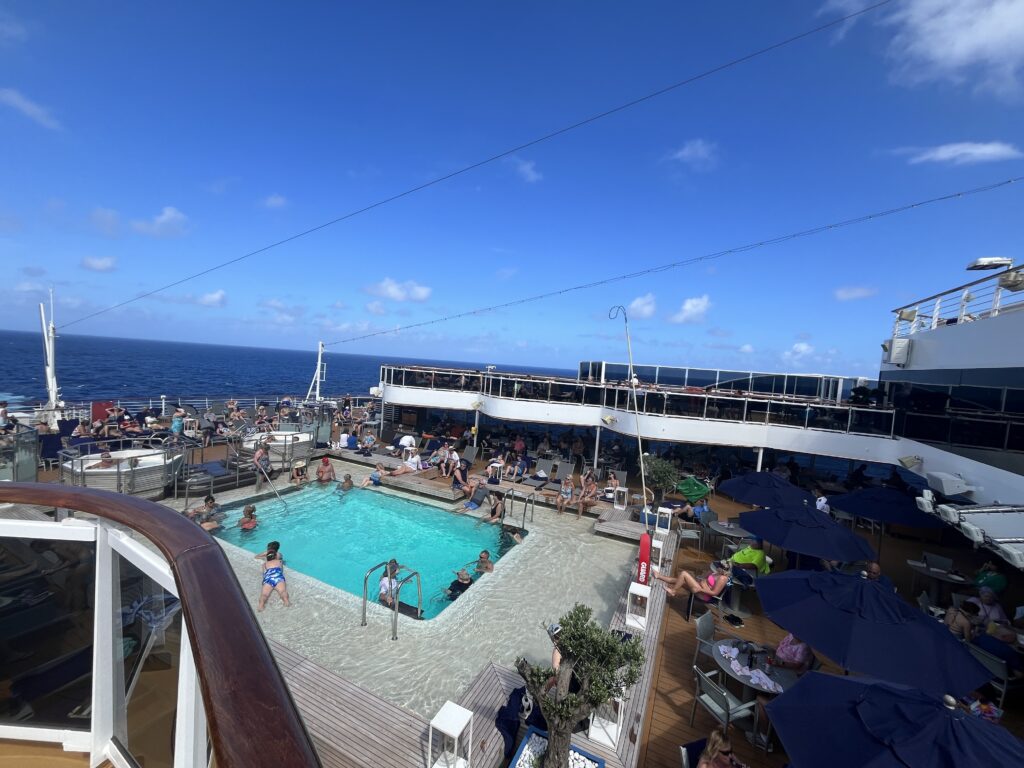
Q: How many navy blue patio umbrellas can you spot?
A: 5